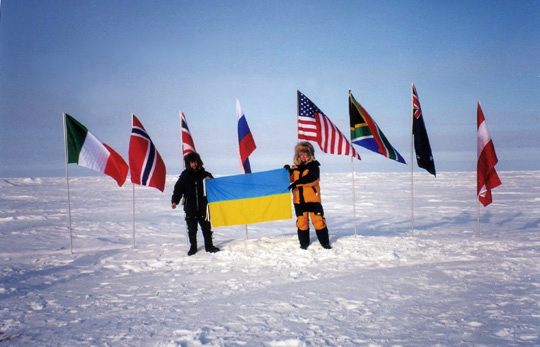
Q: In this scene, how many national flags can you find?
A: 9